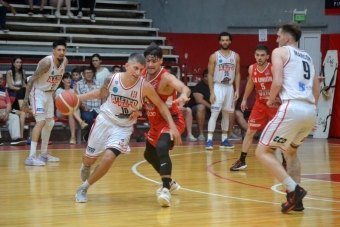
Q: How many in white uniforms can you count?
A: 4